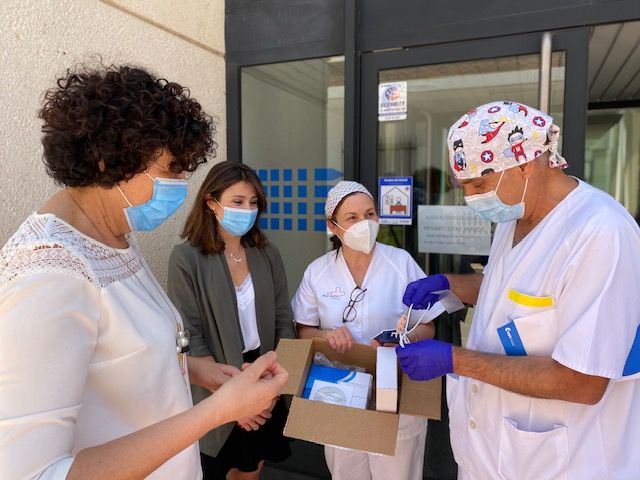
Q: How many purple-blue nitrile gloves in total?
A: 2